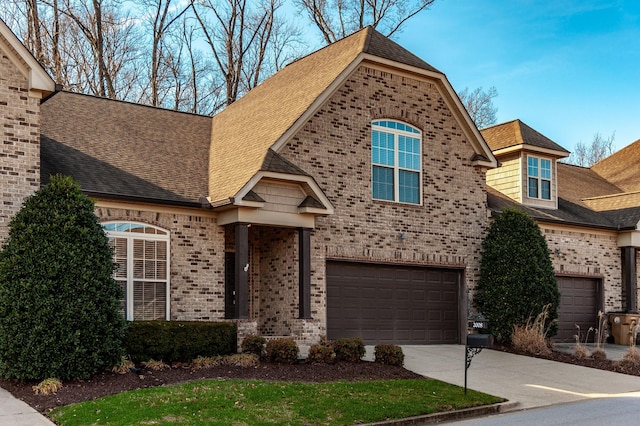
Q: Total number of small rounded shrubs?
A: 5